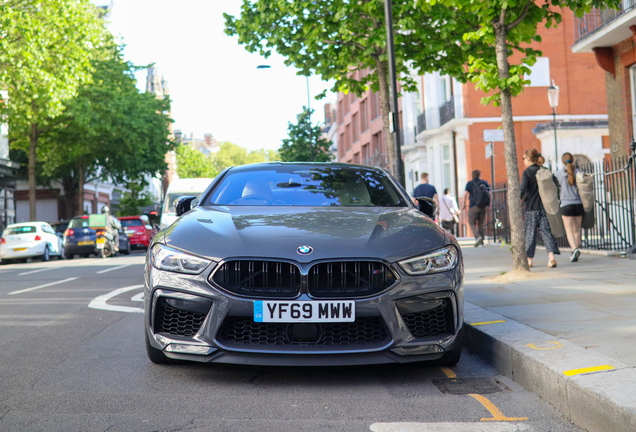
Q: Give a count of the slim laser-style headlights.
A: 2